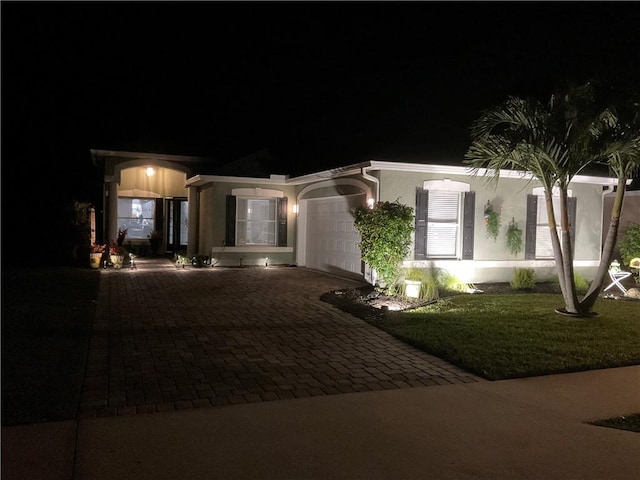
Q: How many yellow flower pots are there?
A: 2